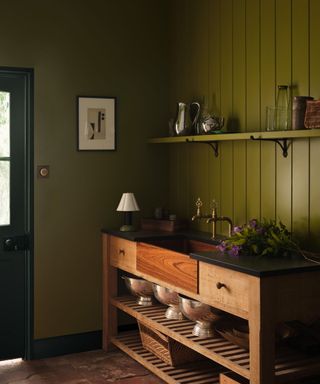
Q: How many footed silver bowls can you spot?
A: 3